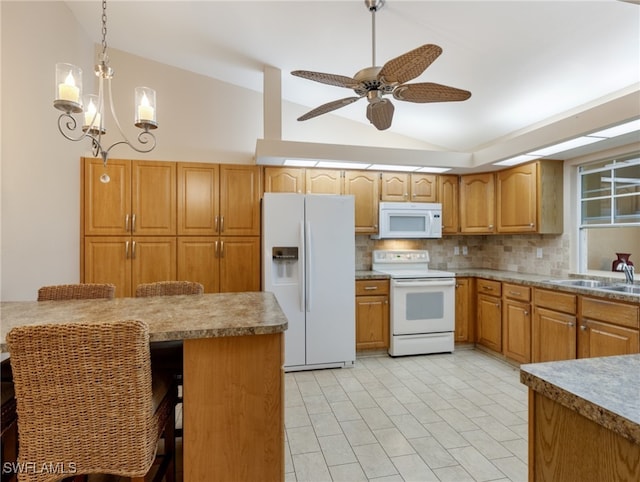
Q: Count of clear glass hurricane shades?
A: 3